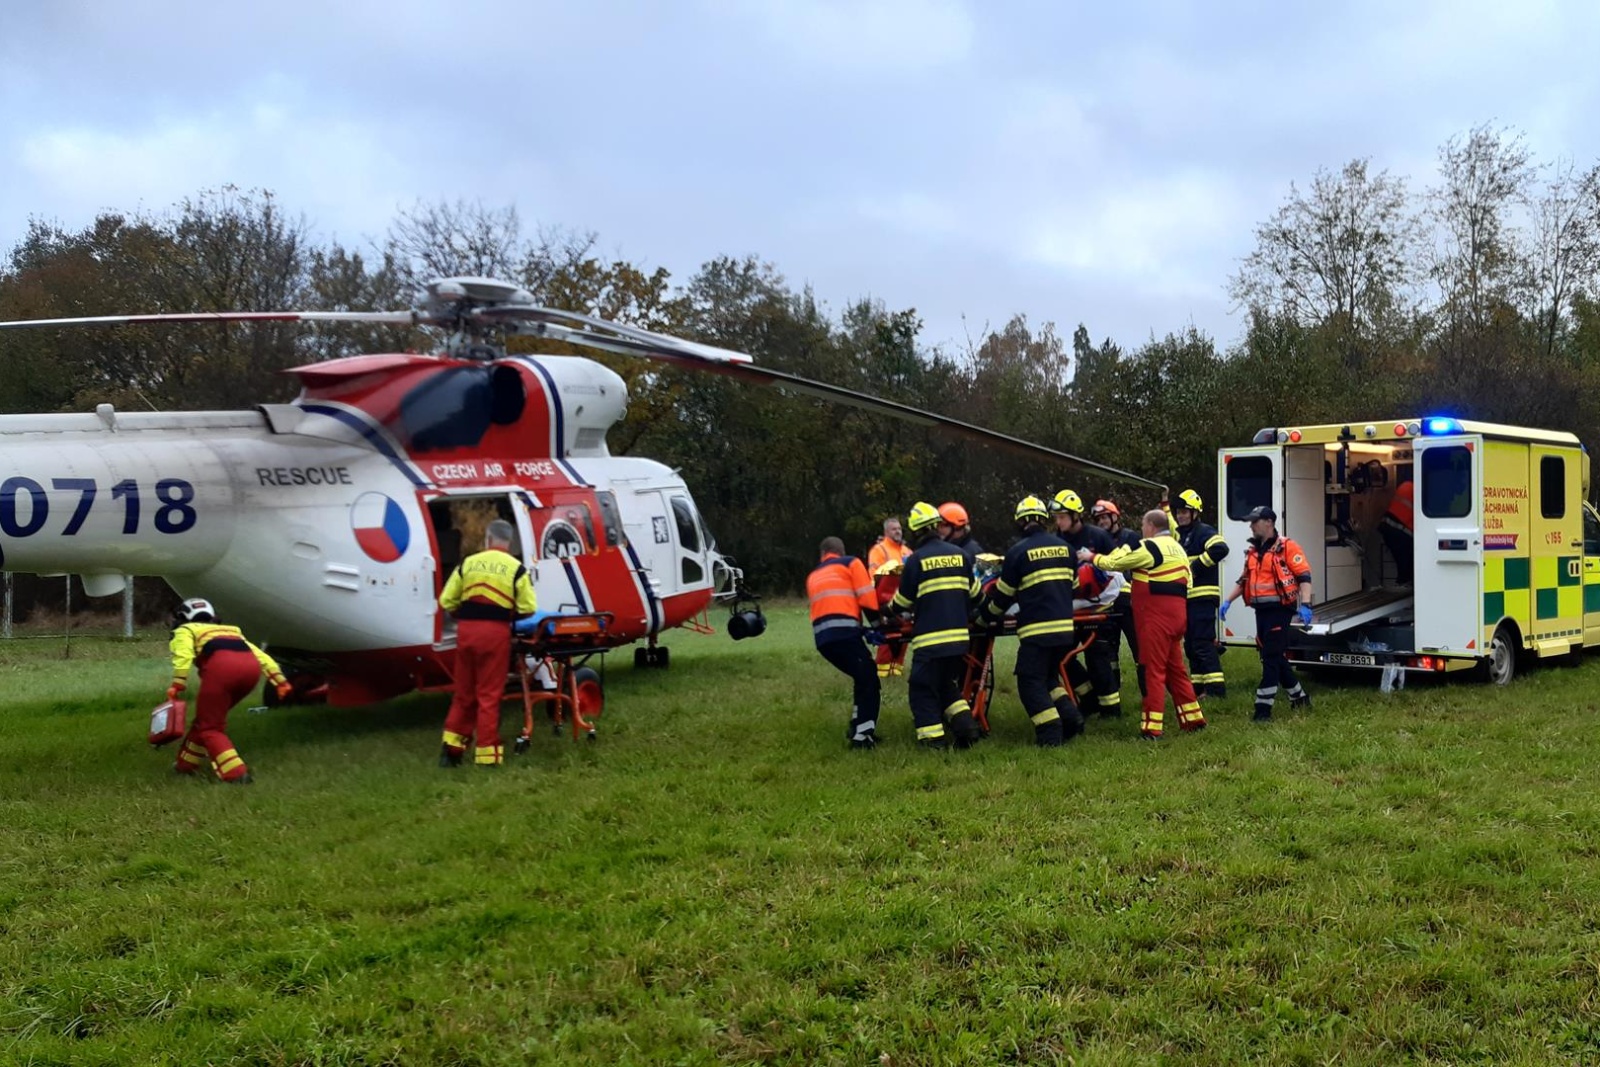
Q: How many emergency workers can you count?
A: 13